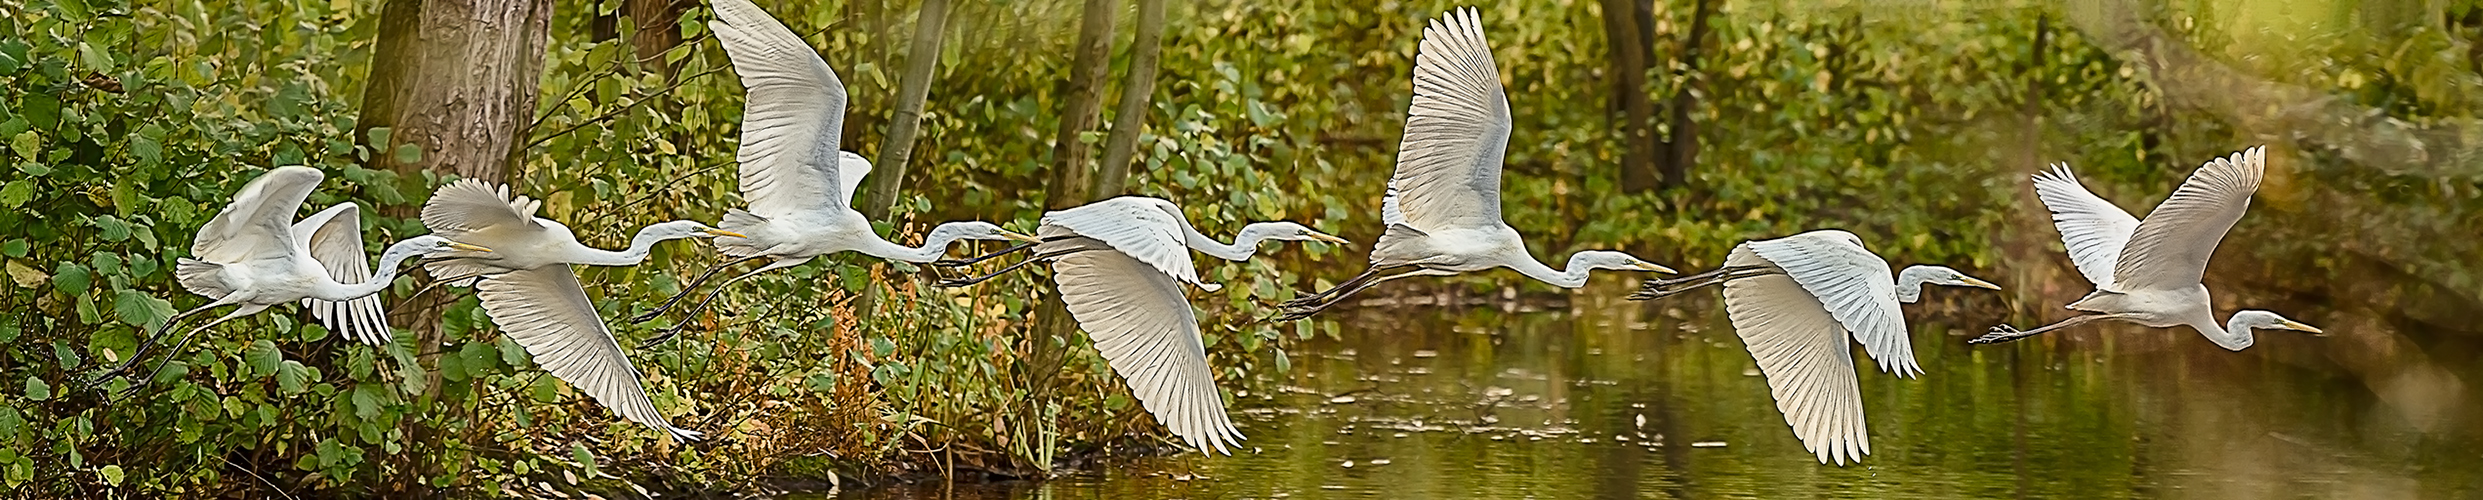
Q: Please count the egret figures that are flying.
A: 7